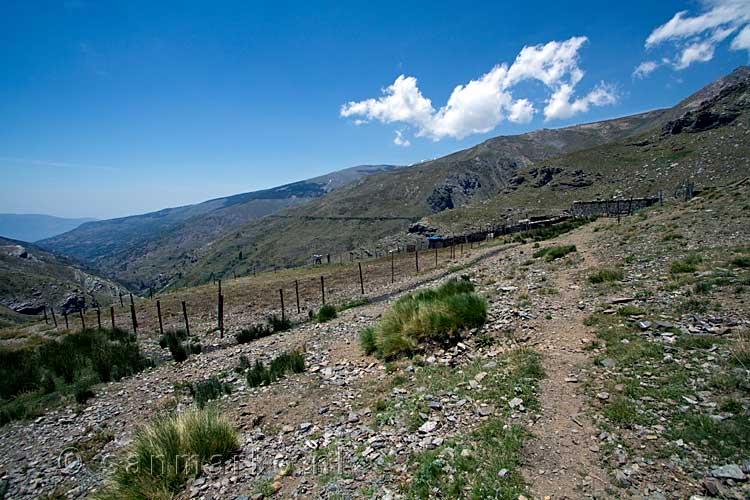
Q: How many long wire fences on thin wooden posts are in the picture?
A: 1